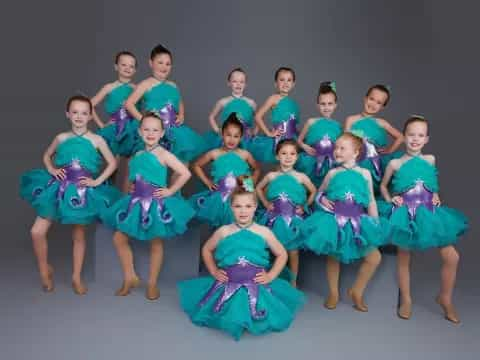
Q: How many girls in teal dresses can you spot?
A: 13